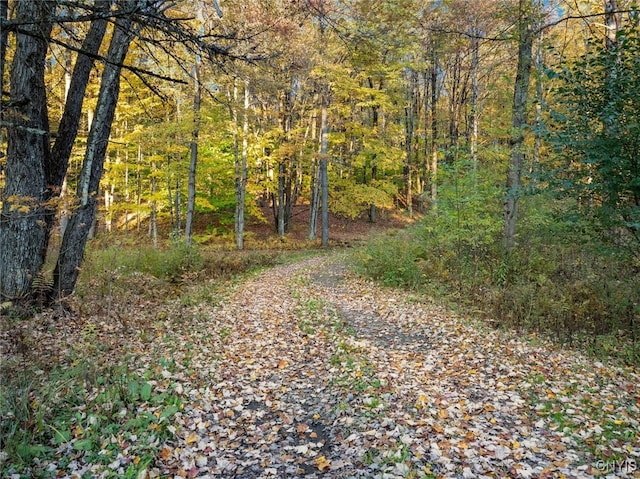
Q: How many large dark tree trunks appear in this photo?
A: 3